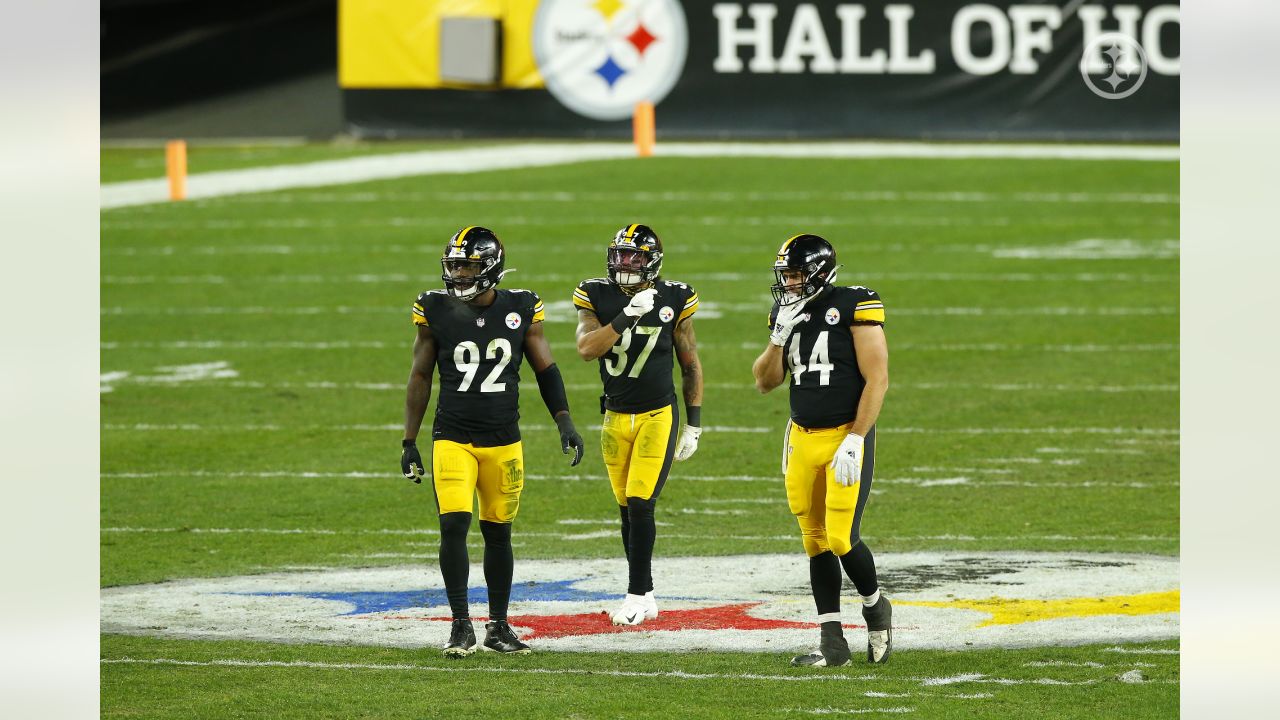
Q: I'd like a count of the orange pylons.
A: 2